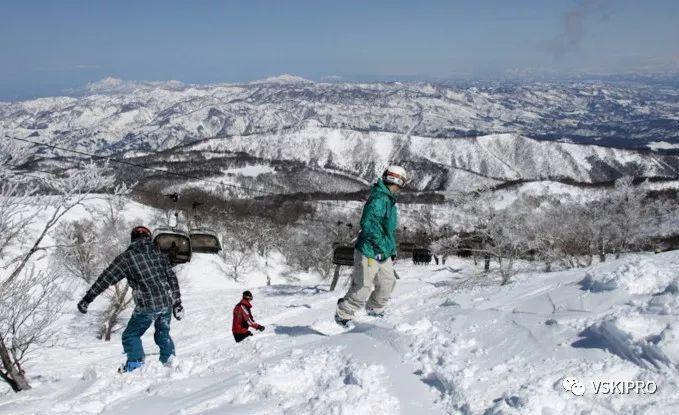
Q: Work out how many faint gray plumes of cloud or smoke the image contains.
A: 1